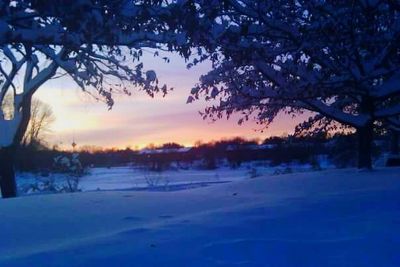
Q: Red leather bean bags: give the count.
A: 0